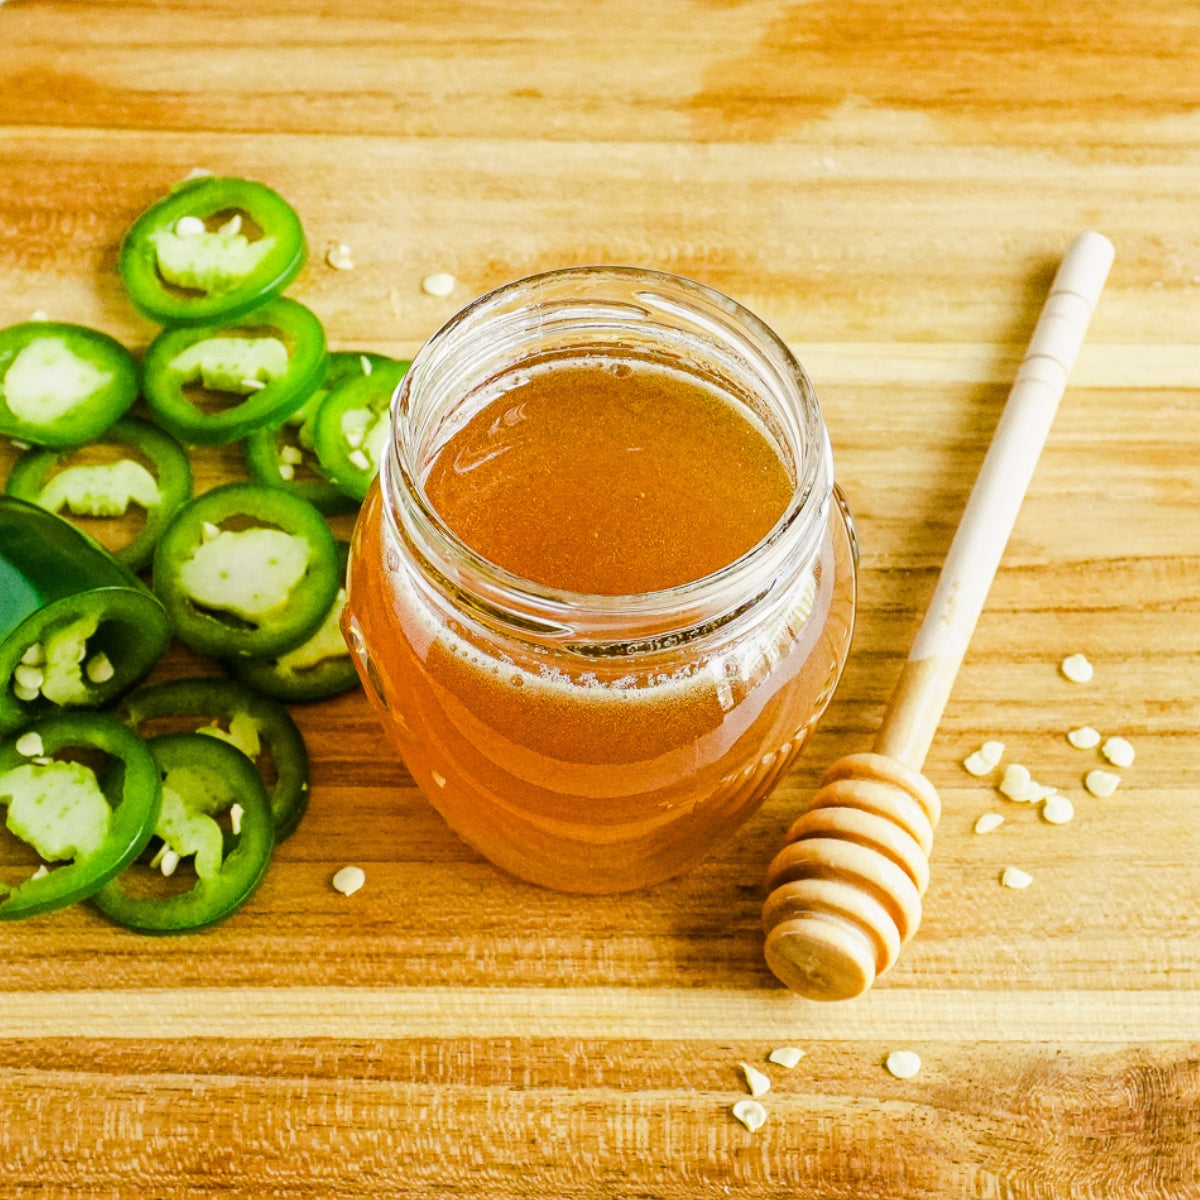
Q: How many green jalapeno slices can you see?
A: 11